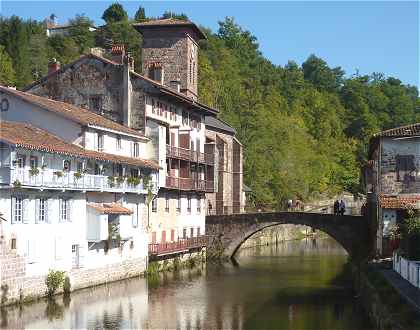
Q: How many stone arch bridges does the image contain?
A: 1